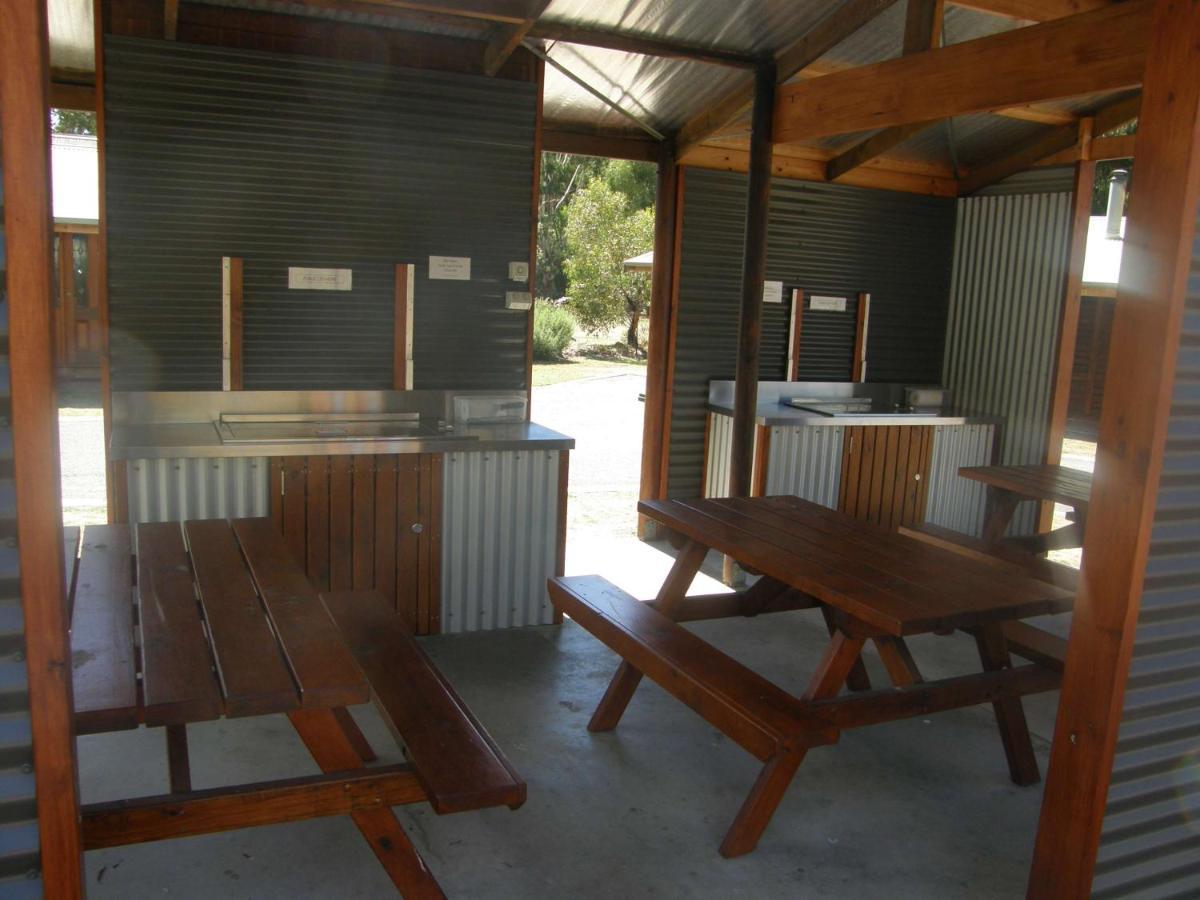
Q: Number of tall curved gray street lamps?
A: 0